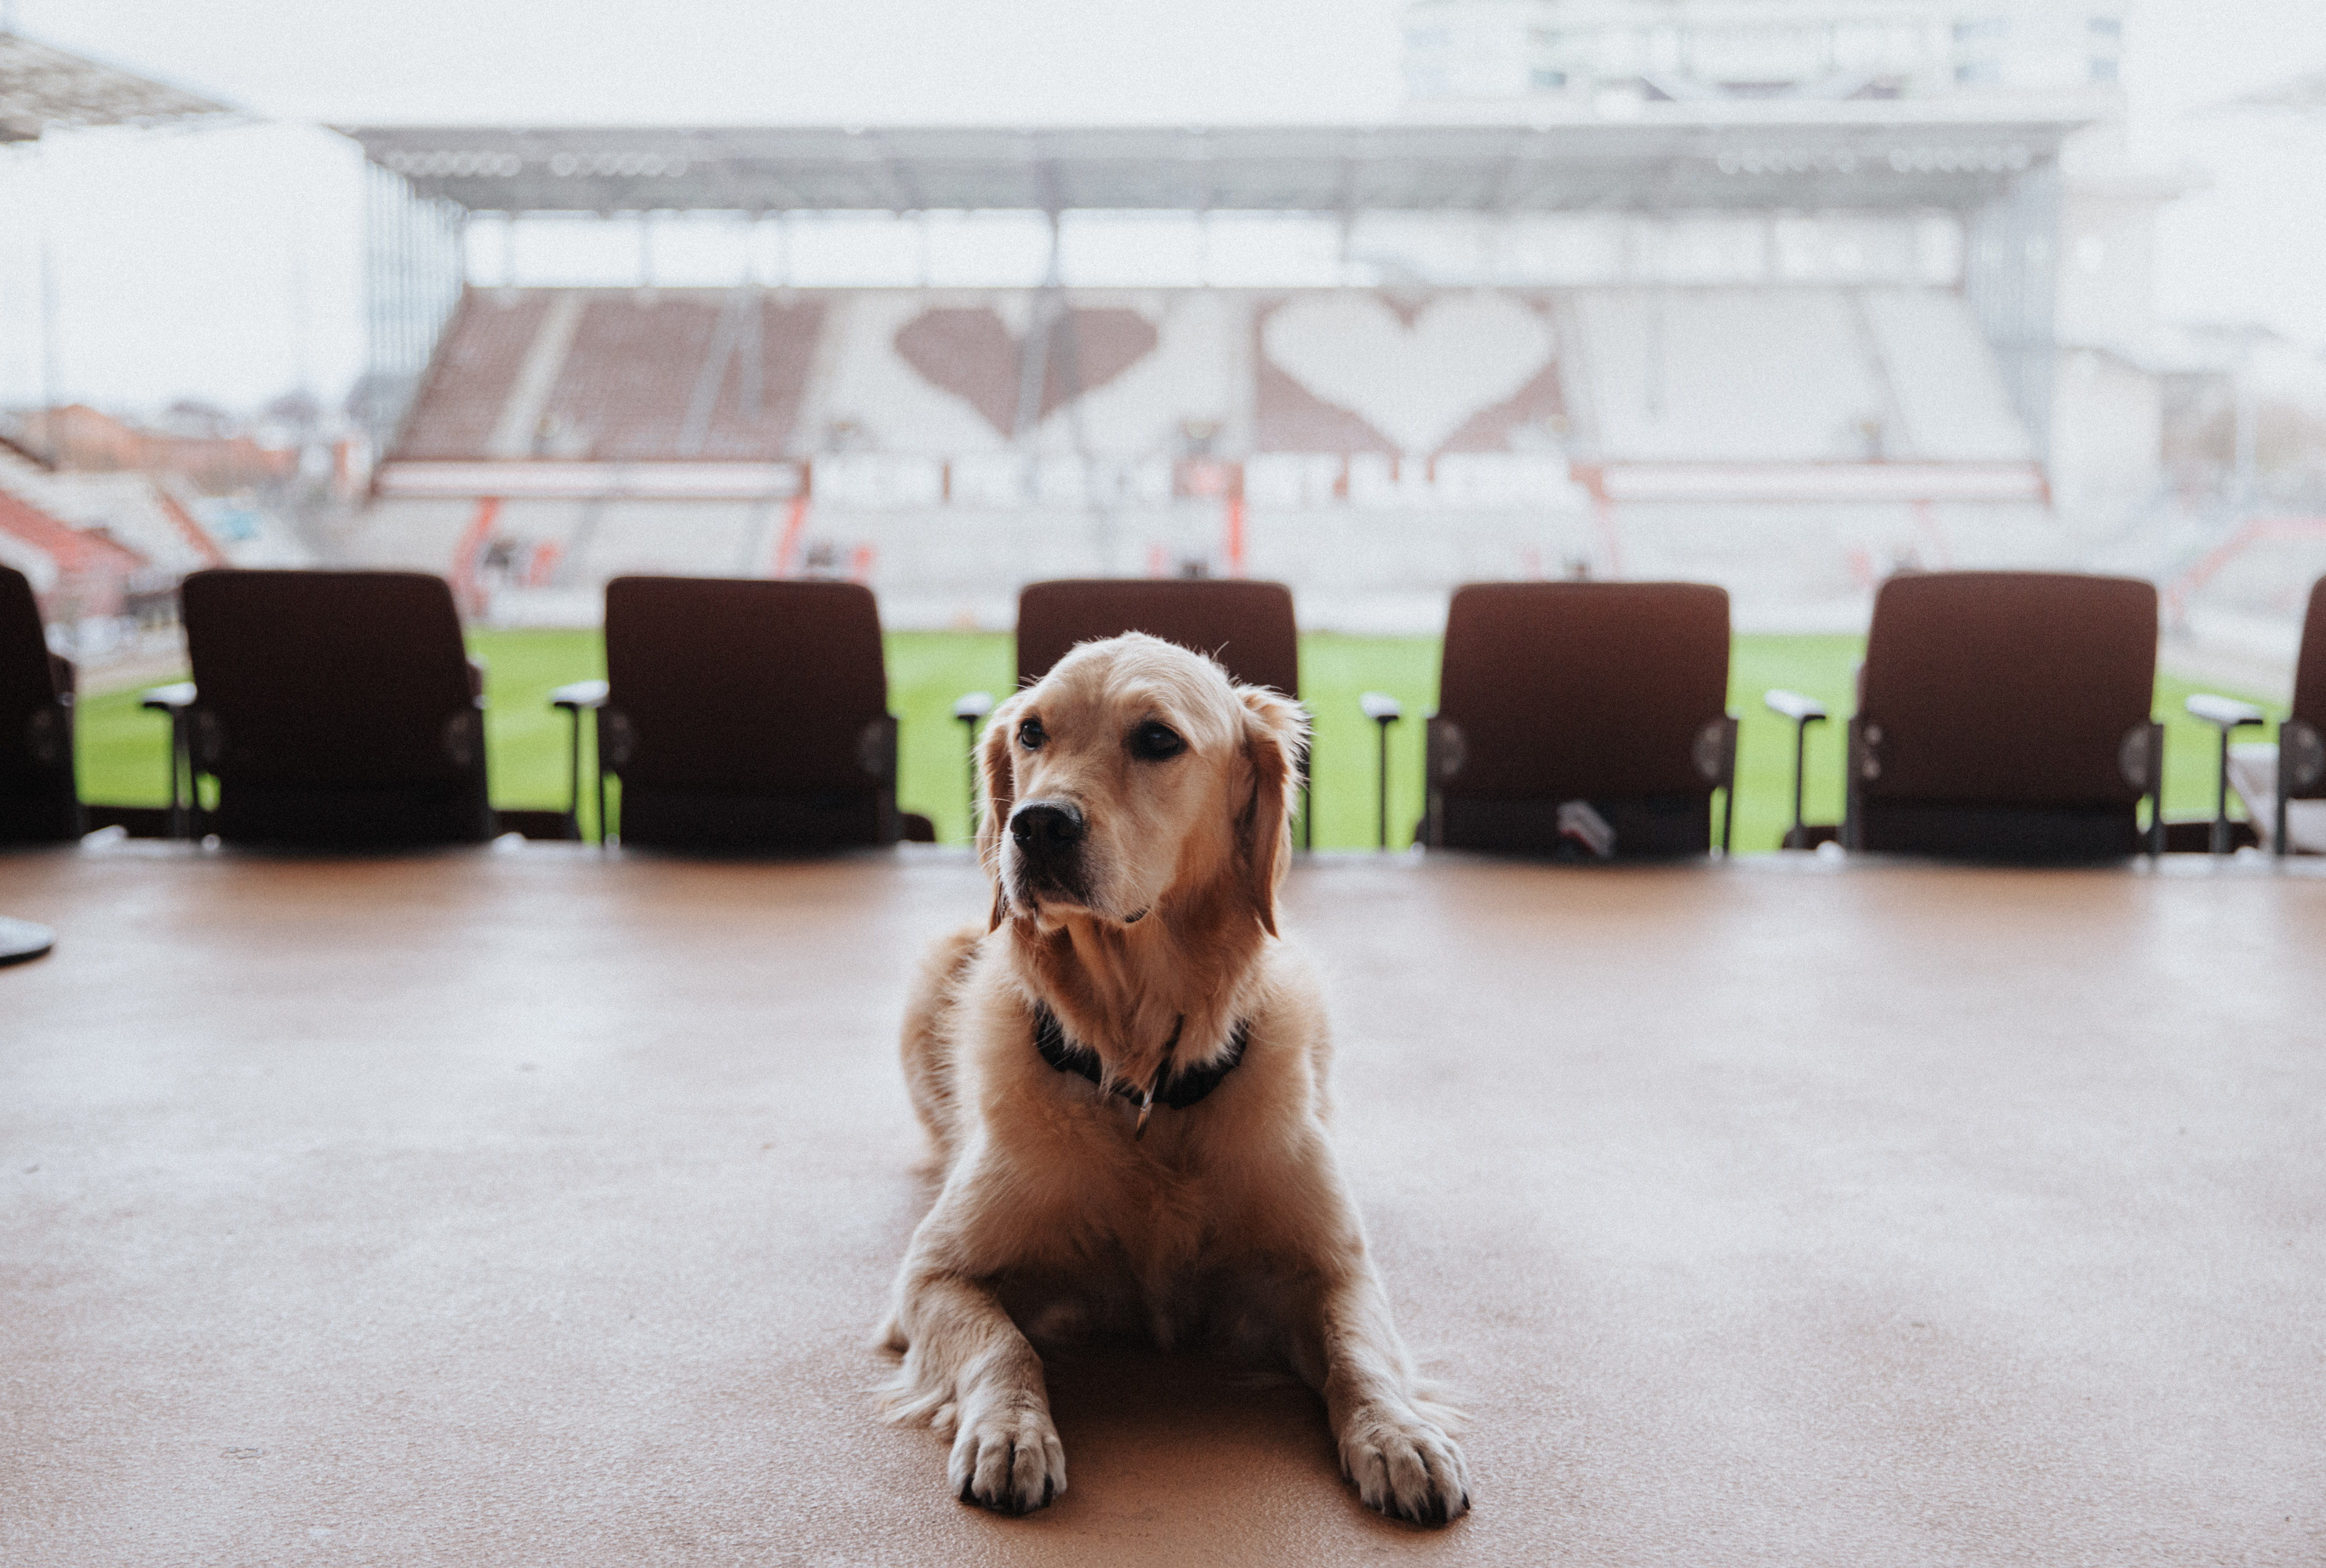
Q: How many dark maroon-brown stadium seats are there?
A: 7